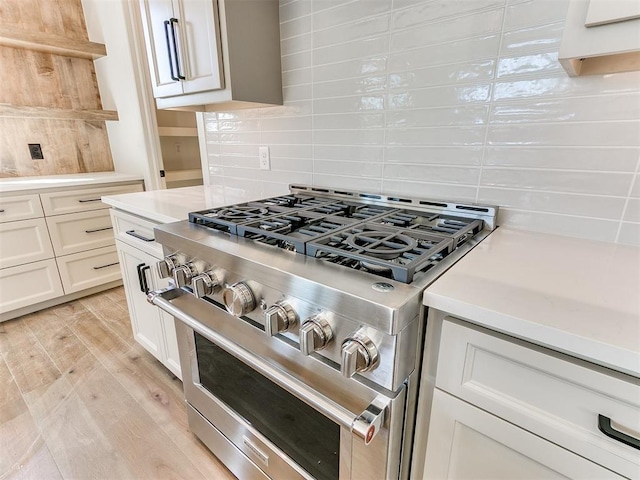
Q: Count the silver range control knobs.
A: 7